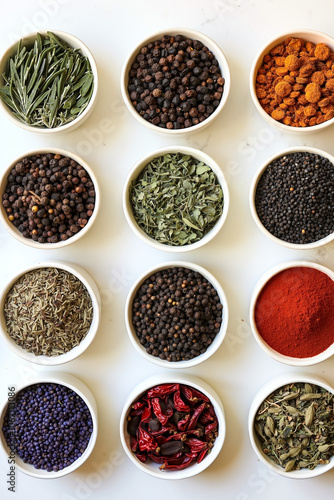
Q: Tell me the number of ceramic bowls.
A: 12